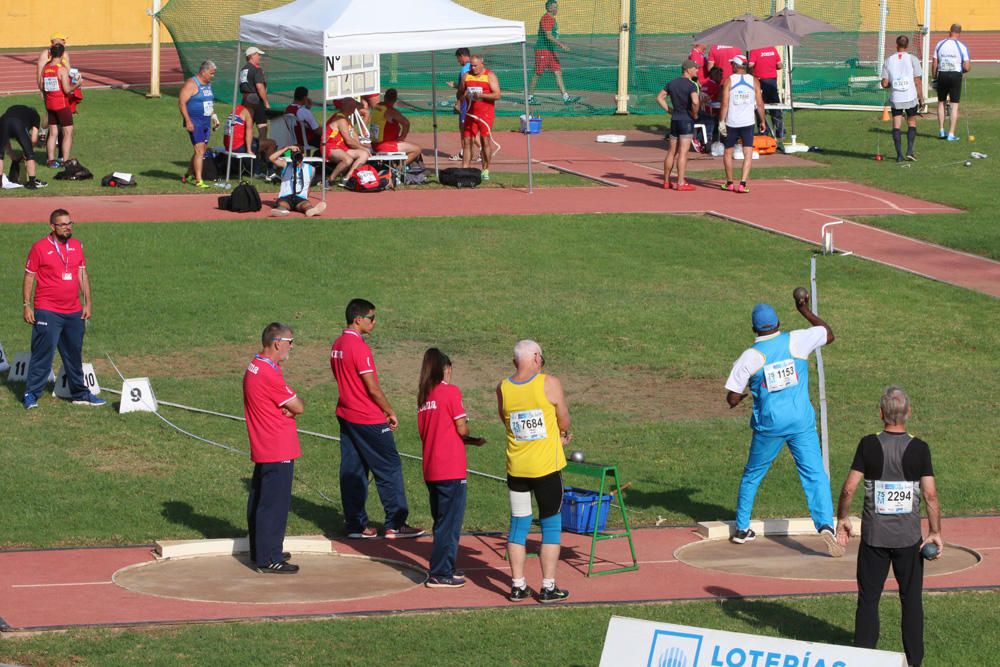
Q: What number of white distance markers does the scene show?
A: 4